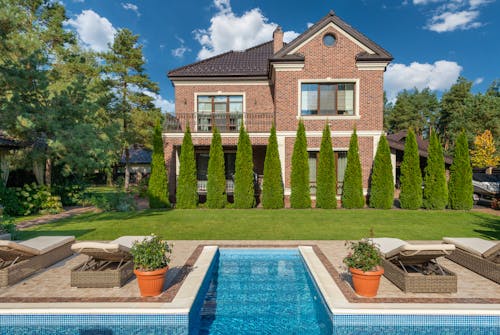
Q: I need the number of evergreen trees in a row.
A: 12